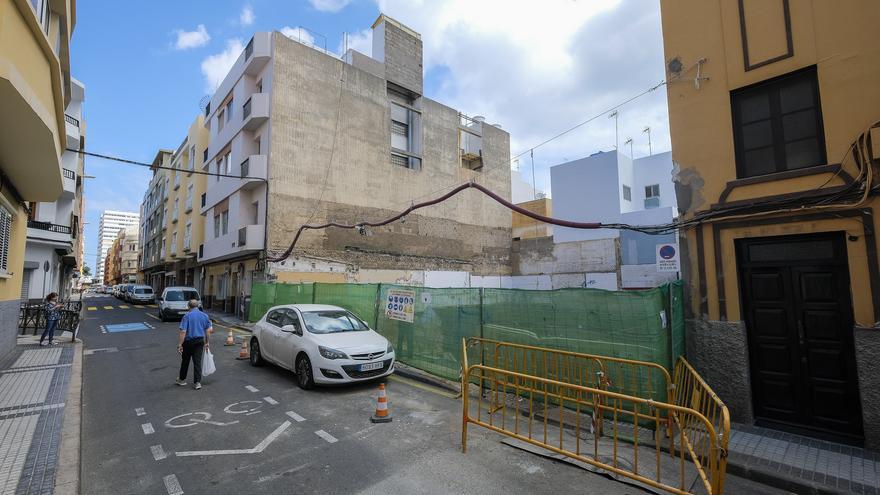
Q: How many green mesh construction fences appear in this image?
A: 1